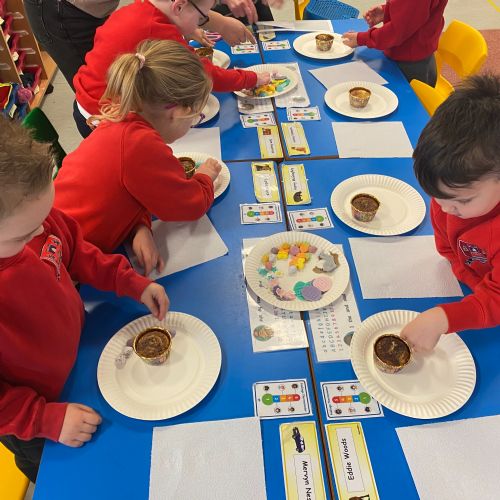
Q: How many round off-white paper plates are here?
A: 10